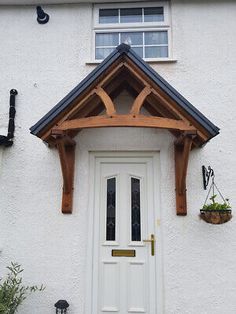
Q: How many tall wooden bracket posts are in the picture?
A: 2